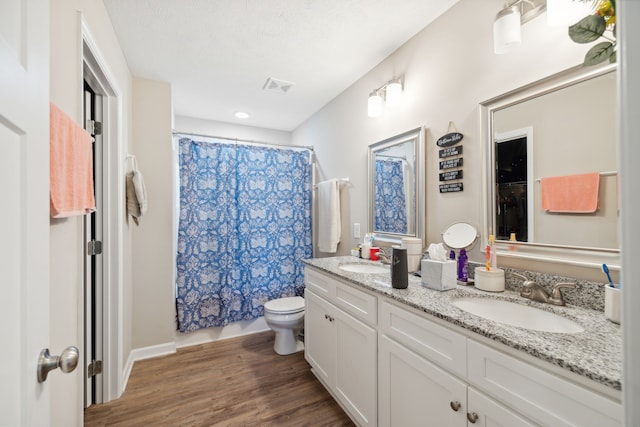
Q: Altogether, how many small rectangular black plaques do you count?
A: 4